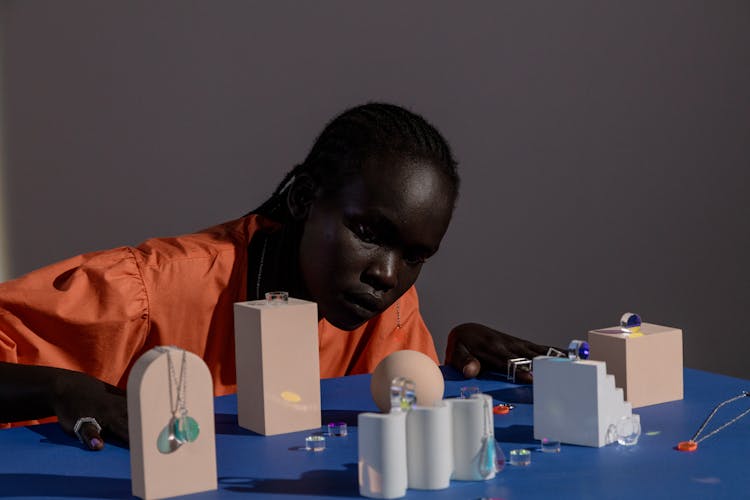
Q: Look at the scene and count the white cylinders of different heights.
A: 3